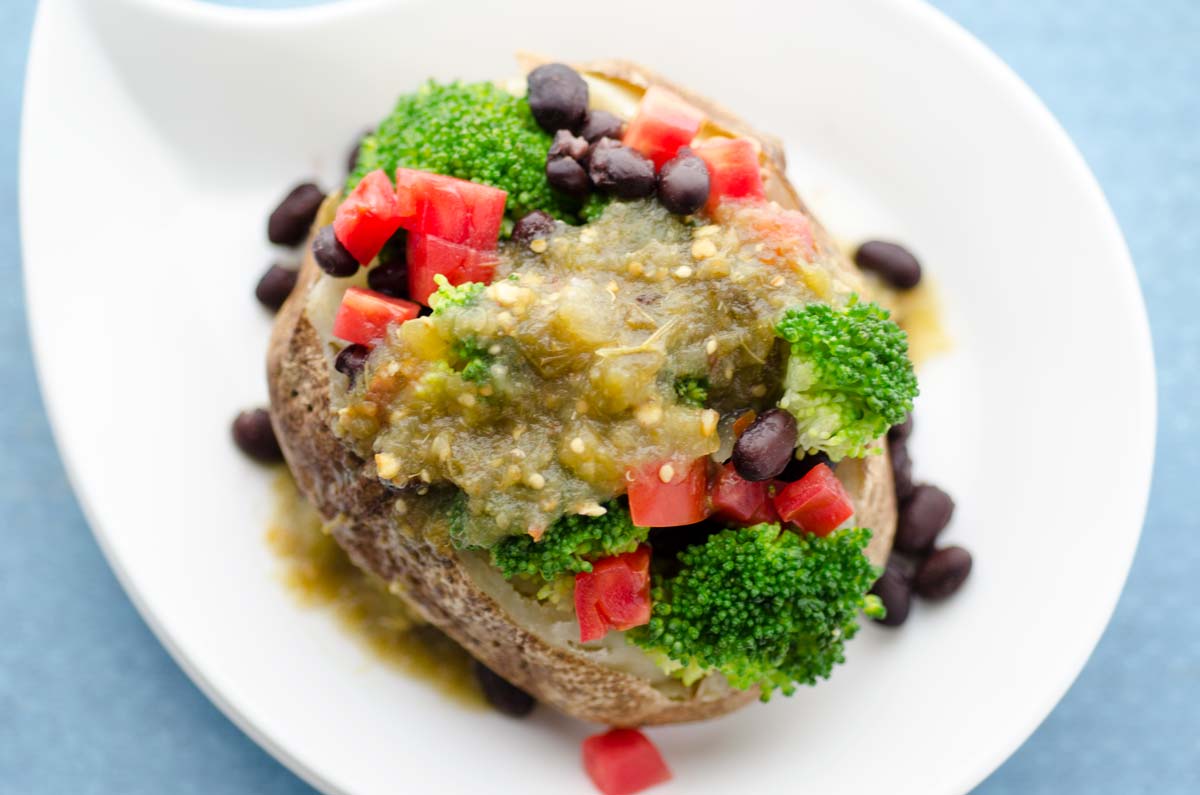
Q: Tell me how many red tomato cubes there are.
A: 12